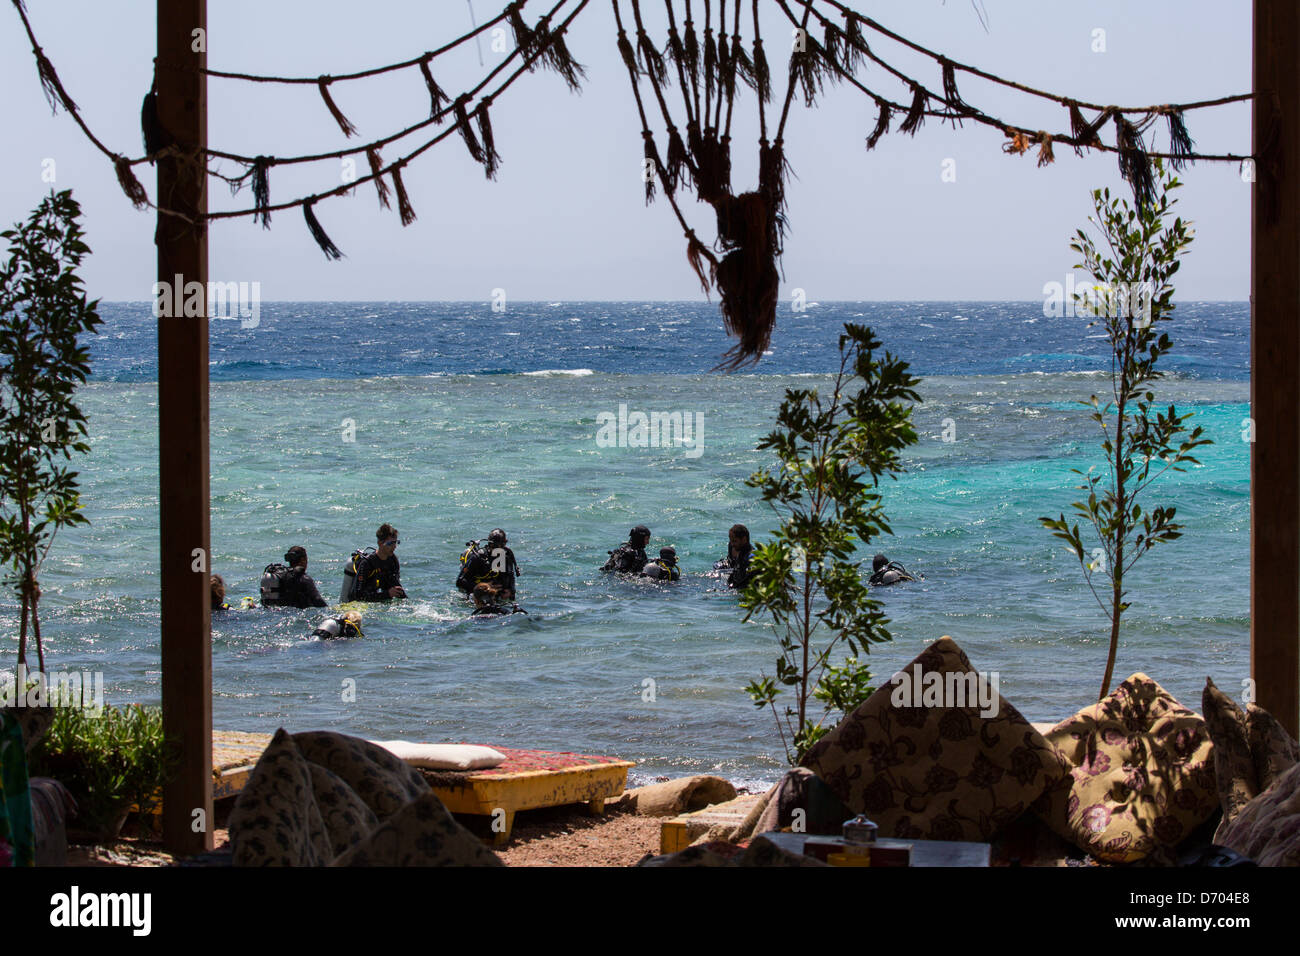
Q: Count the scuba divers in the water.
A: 10